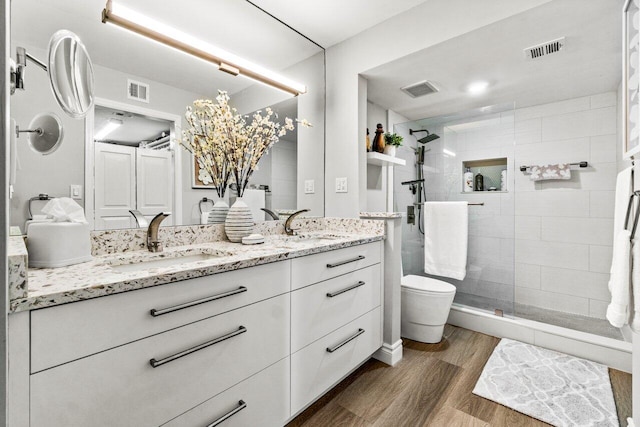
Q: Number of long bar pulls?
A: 6